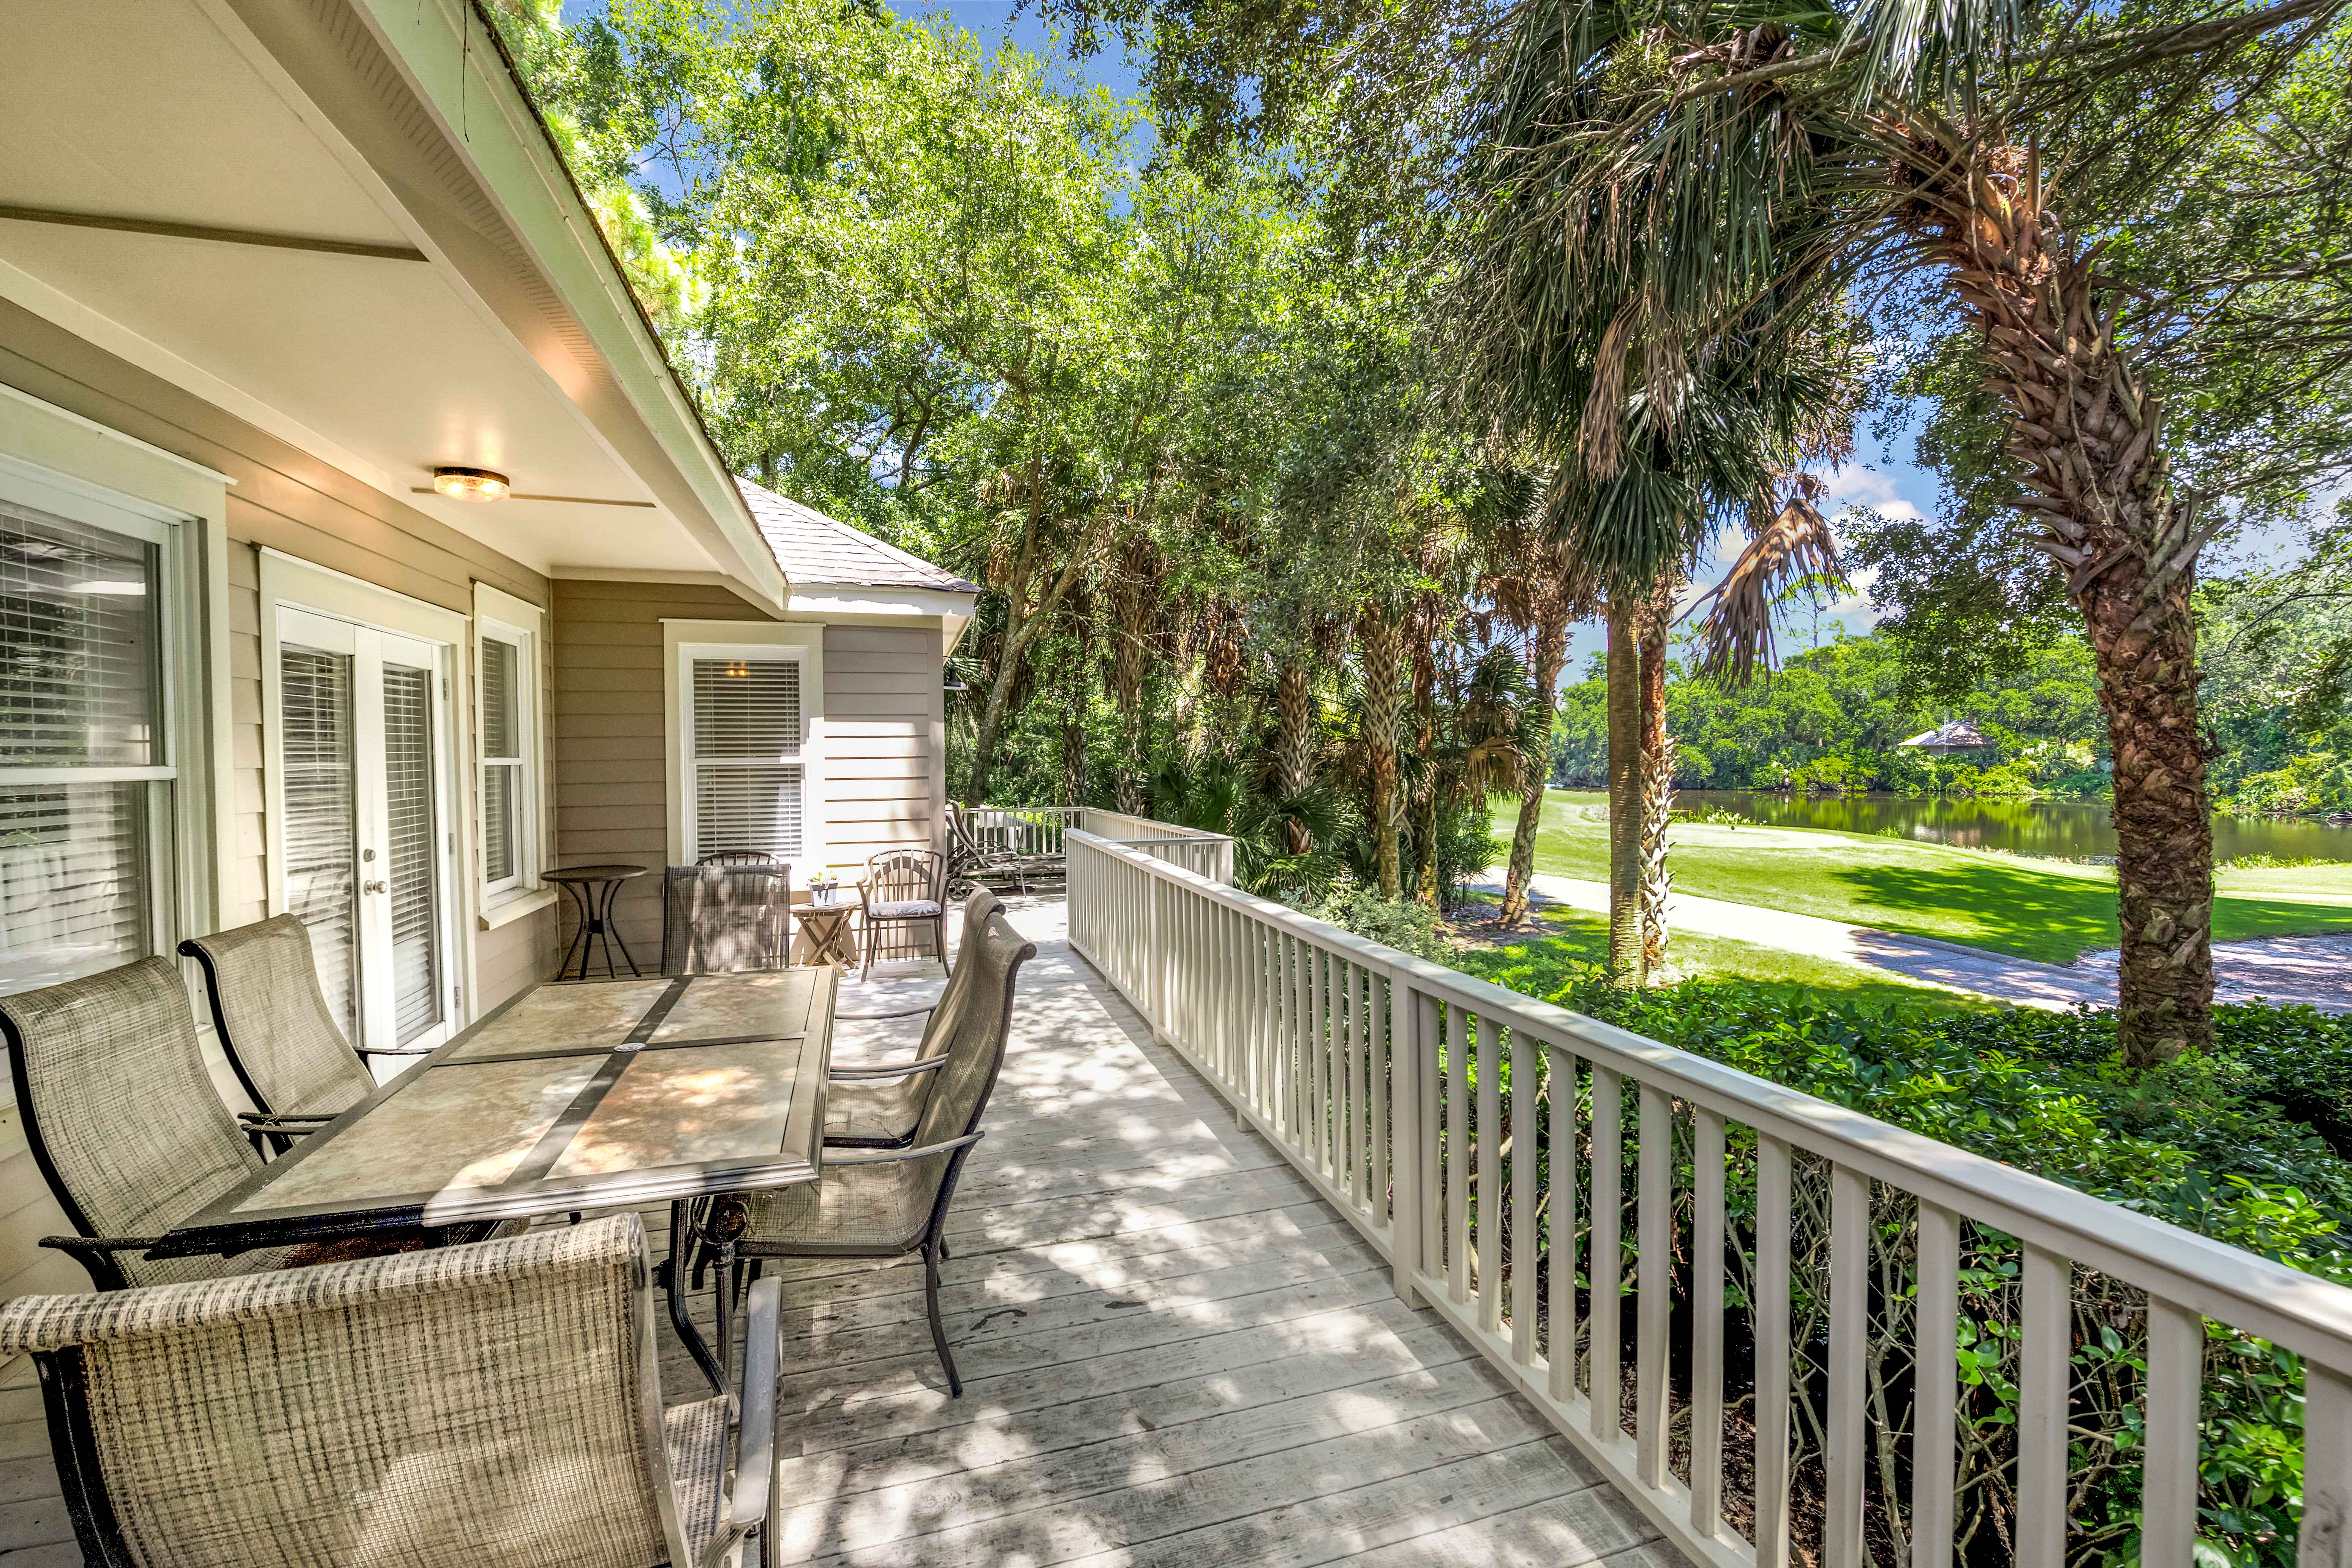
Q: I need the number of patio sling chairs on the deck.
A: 6